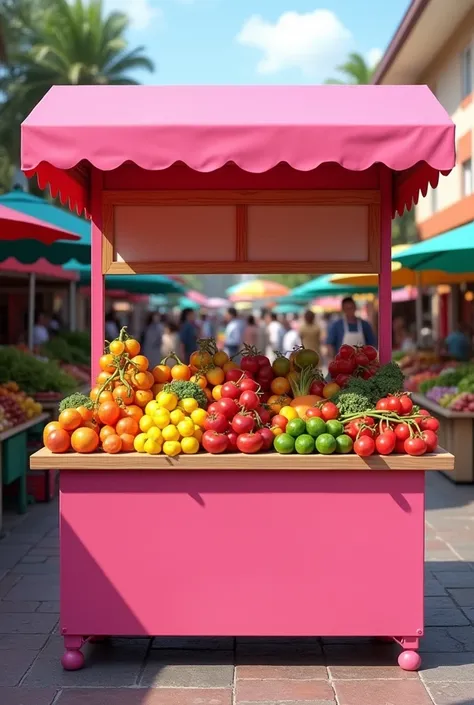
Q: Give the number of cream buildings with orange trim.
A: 1